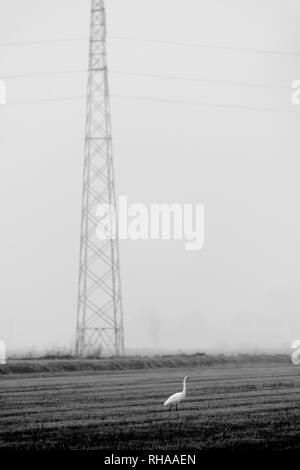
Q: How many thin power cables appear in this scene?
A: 3